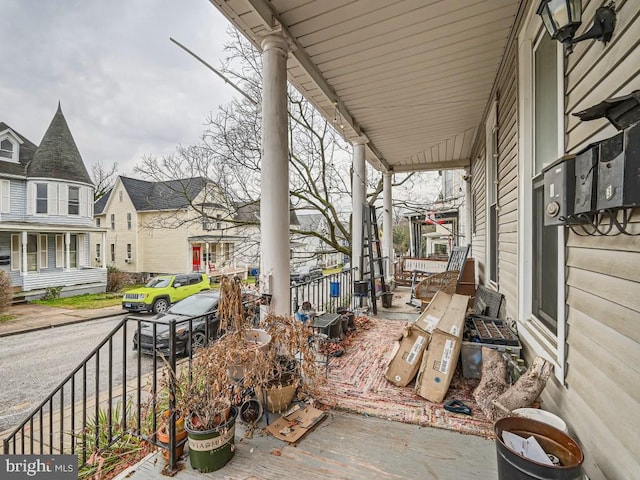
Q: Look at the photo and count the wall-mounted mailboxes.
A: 3